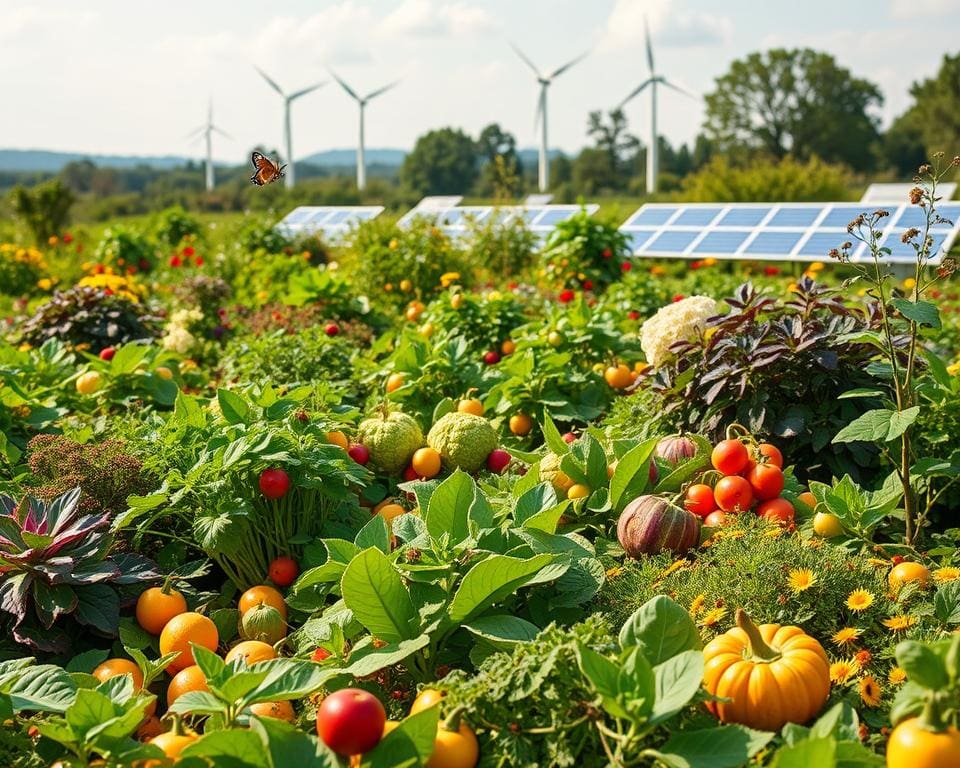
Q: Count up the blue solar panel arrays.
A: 3